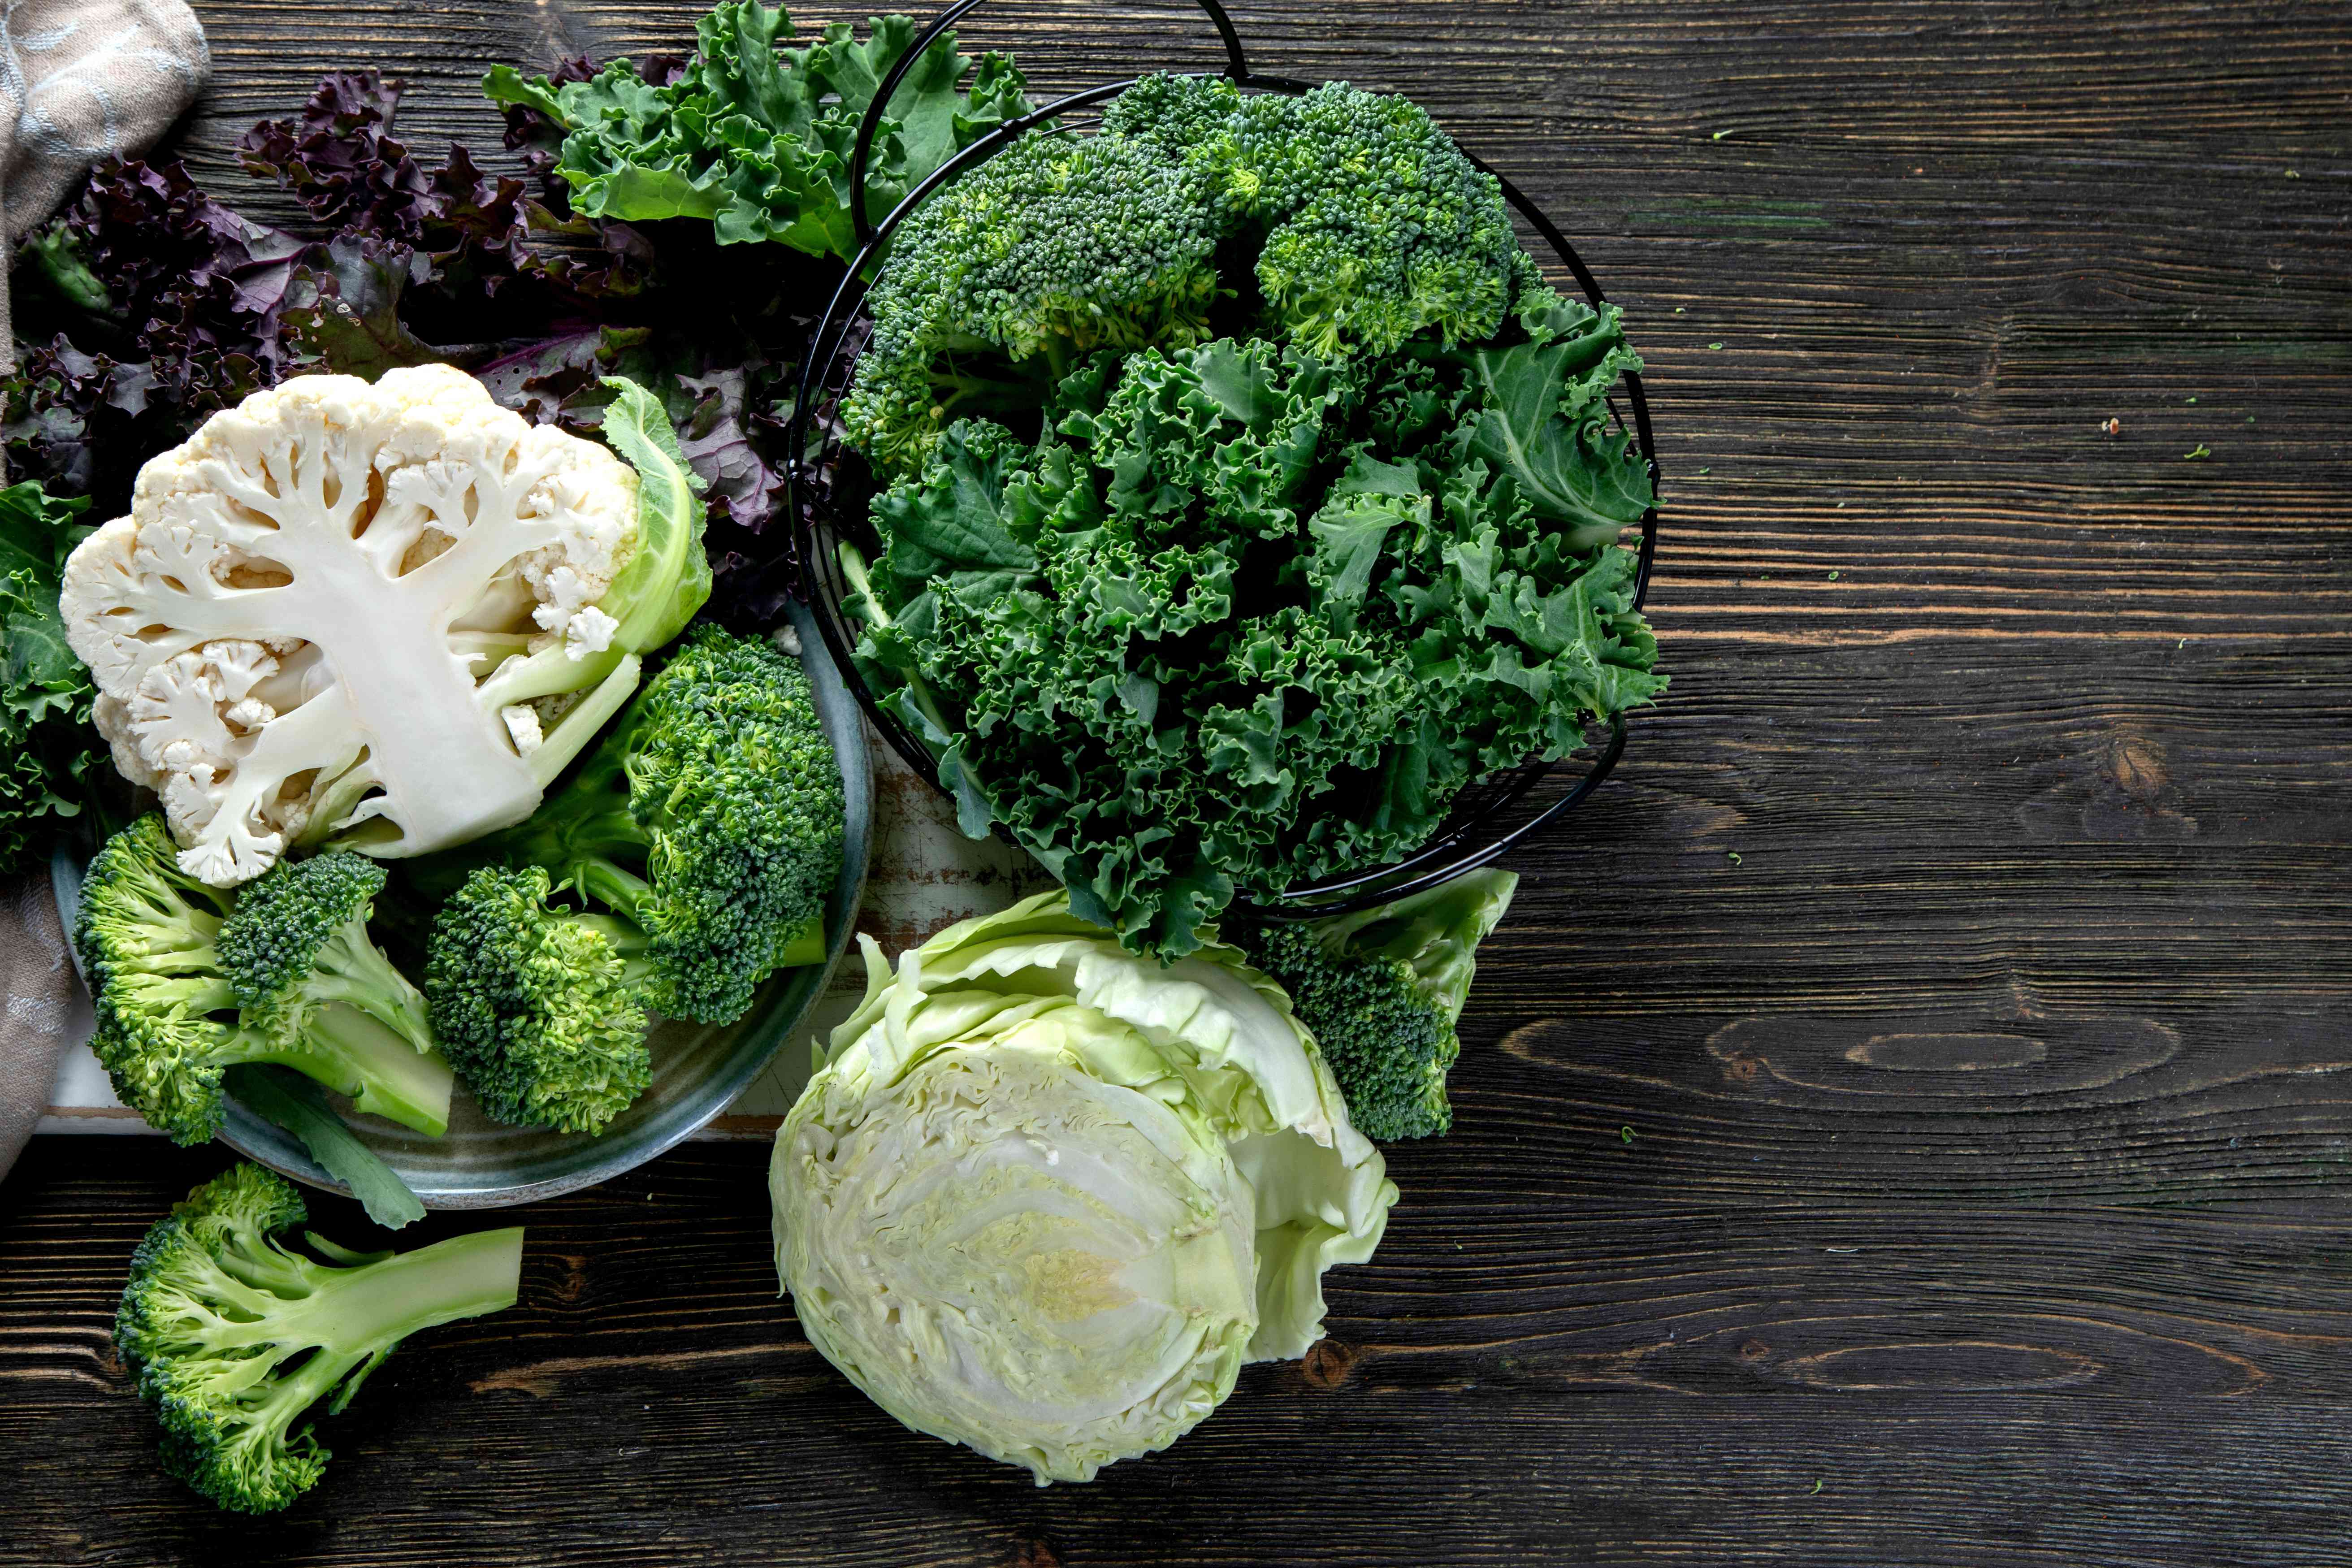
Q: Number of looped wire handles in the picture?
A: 2